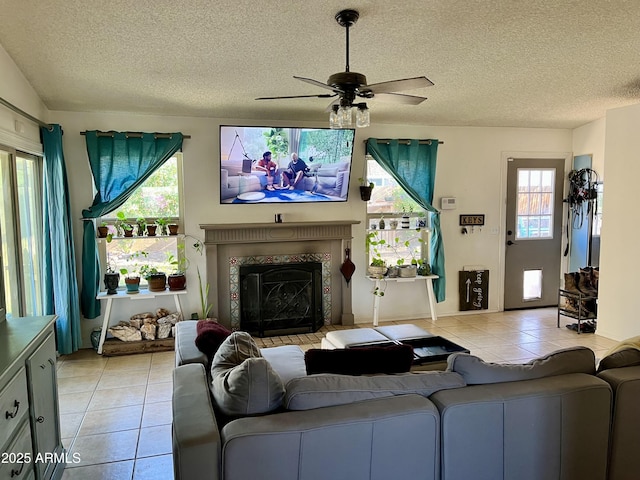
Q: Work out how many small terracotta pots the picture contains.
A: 4